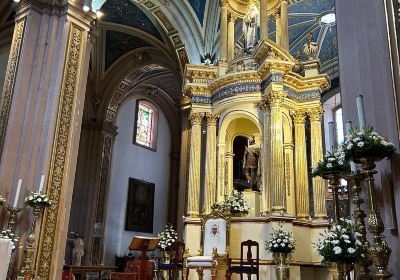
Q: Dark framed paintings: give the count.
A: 1